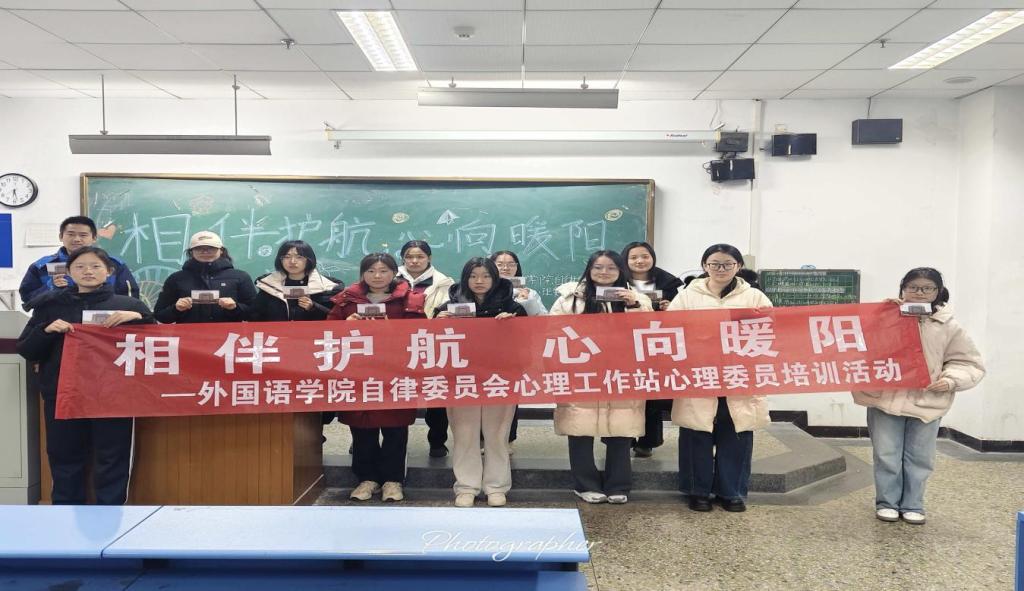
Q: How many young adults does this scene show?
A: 12